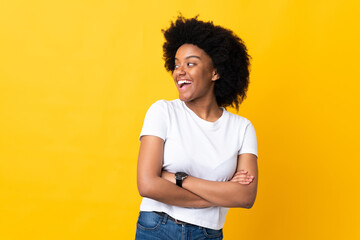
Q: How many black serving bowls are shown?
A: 0